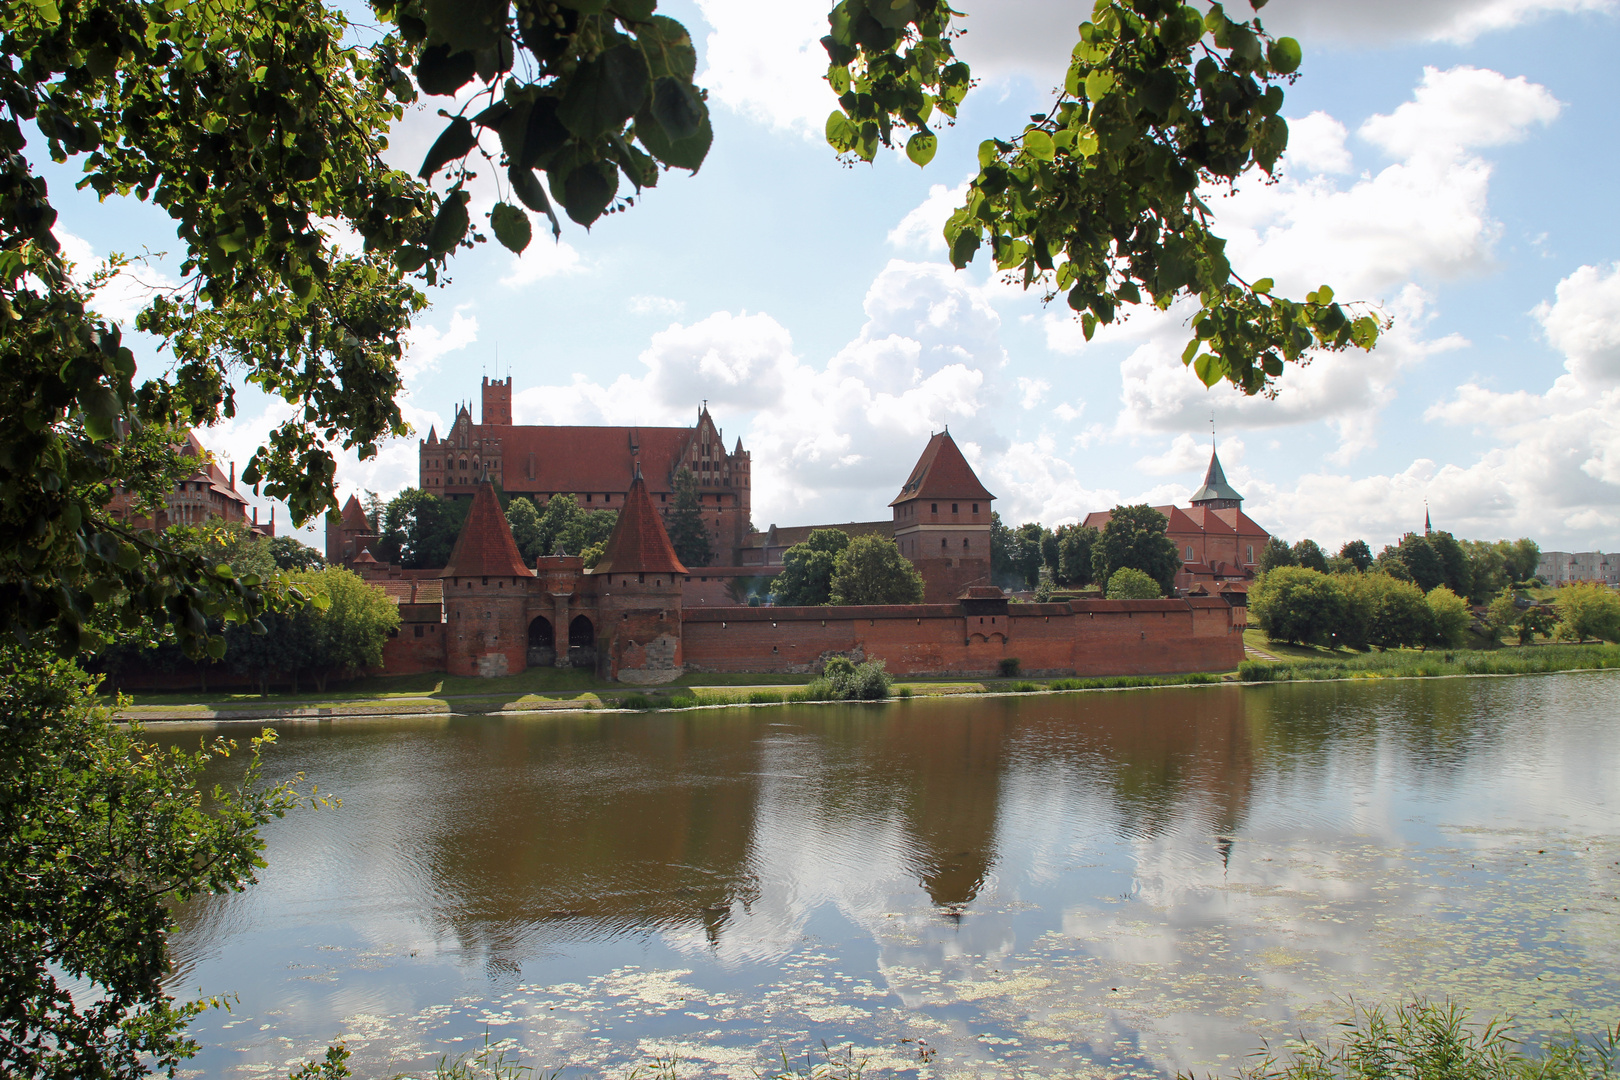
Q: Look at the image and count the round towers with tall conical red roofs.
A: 2